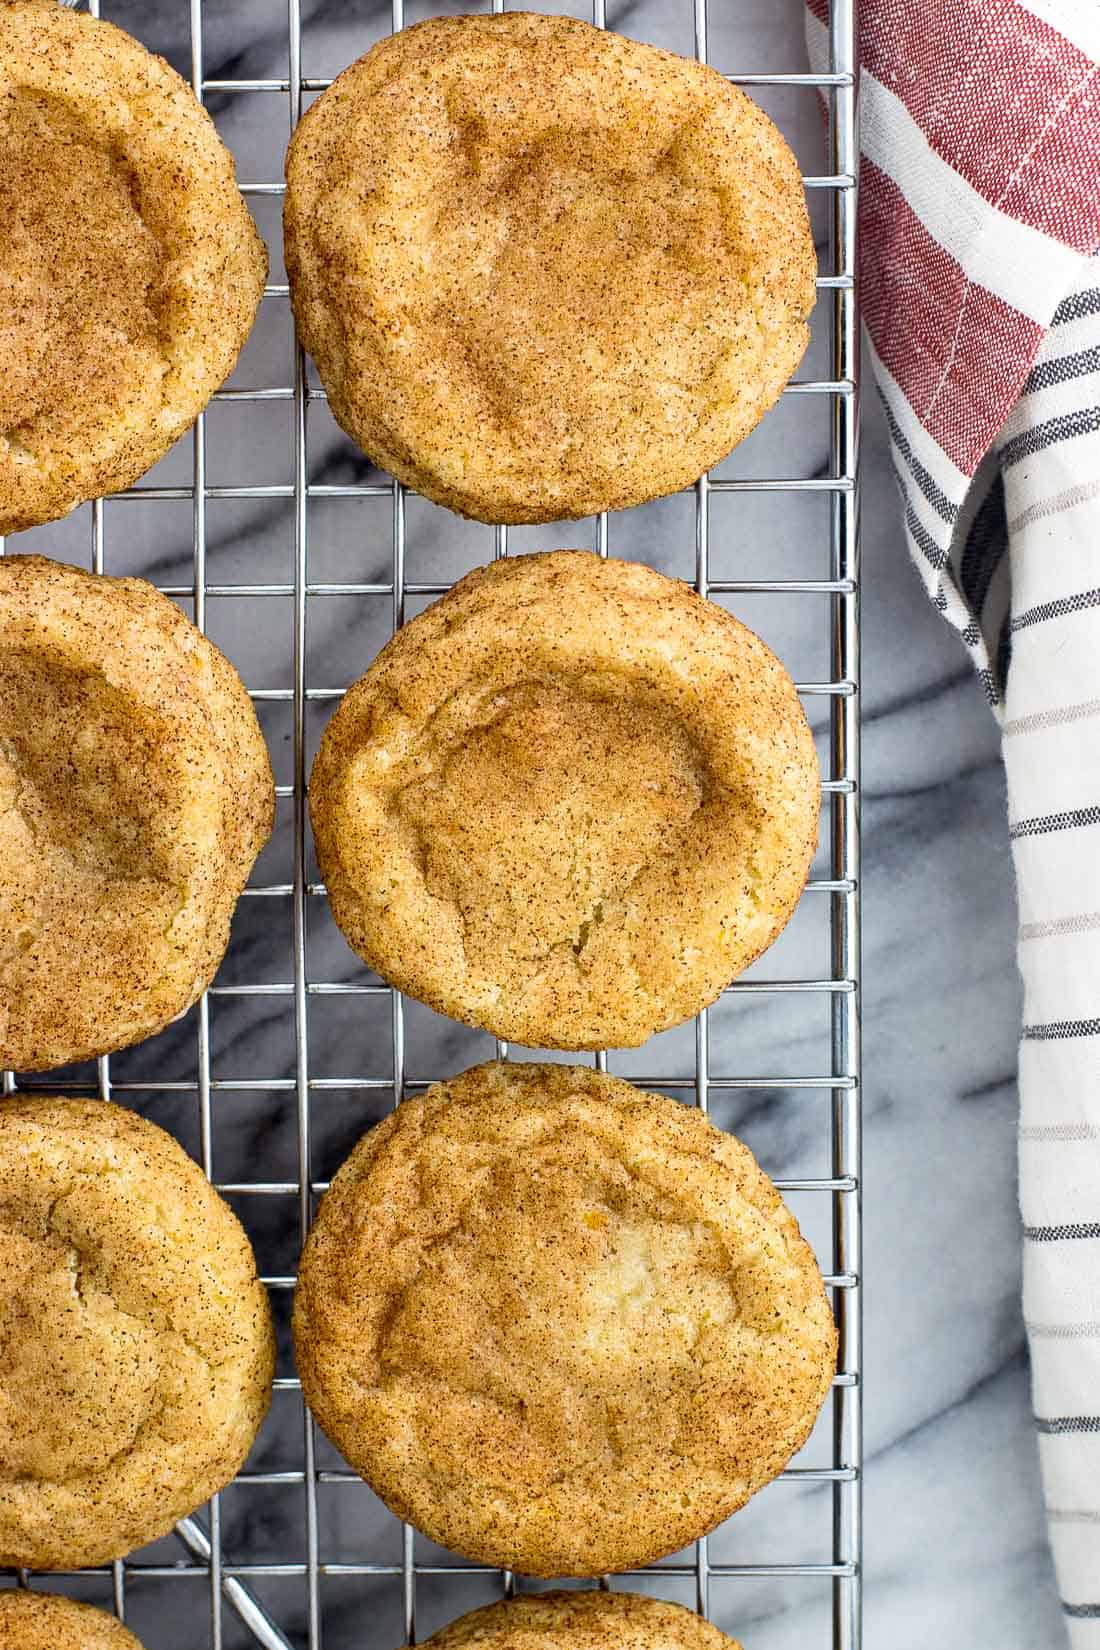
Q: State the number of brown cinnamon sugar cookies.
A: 8